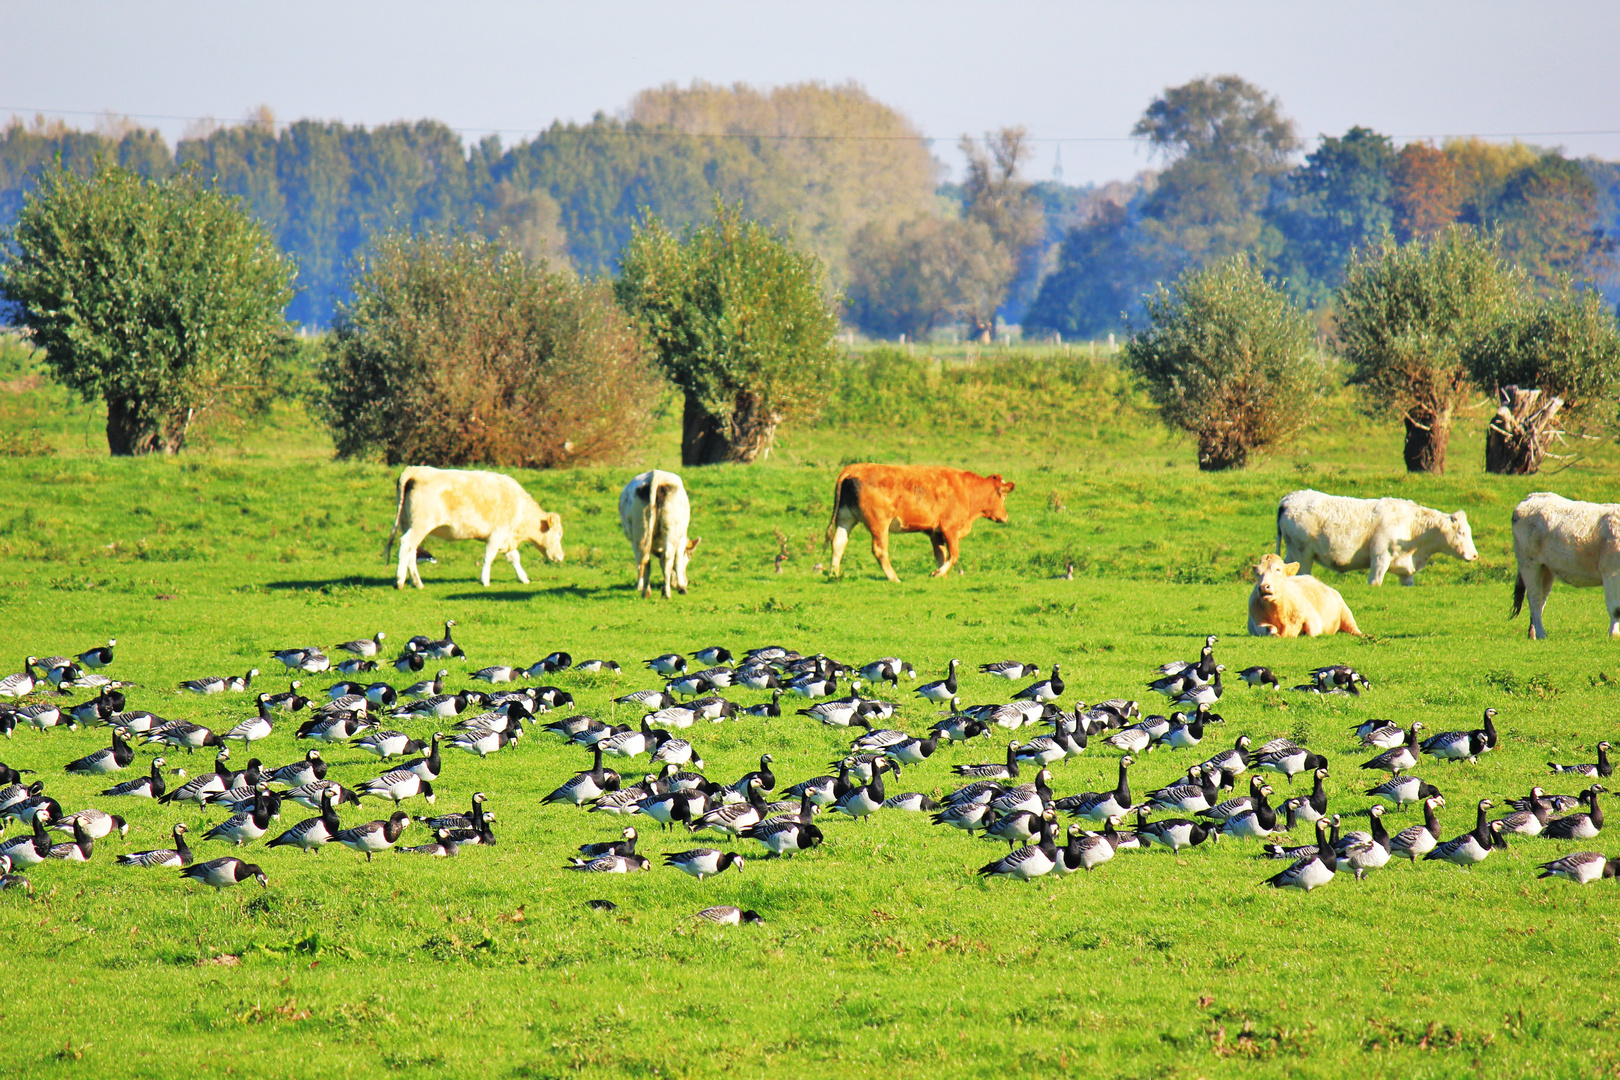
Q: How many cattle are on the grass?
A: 6